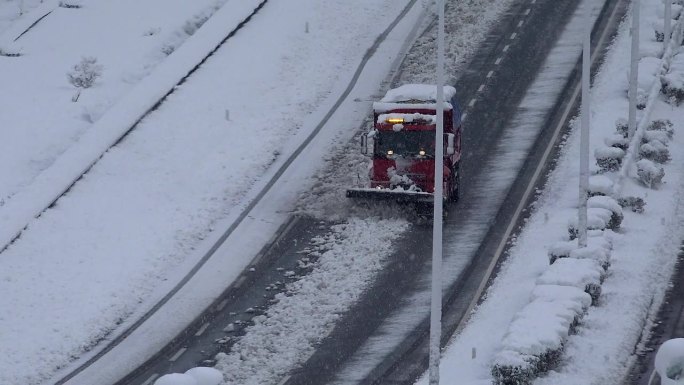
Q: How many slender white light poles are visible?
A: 4